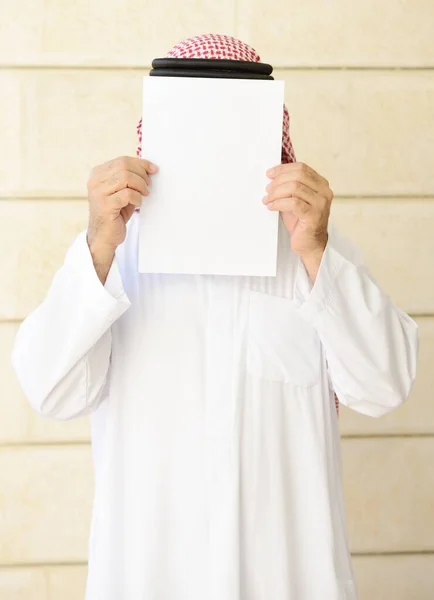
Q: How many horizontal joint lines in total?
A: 5